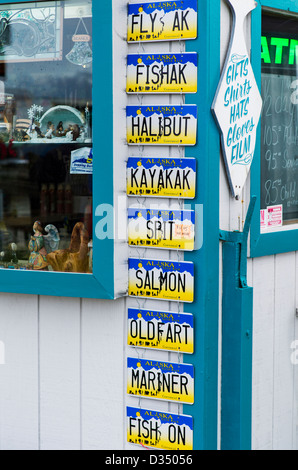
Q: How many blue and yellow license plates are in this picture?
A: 9